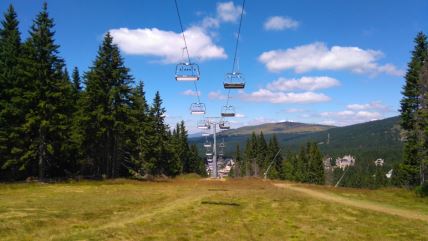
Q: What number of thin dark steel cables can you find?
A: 2